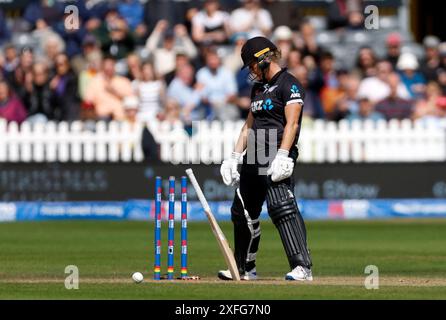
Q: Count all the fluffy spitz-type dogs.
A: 0